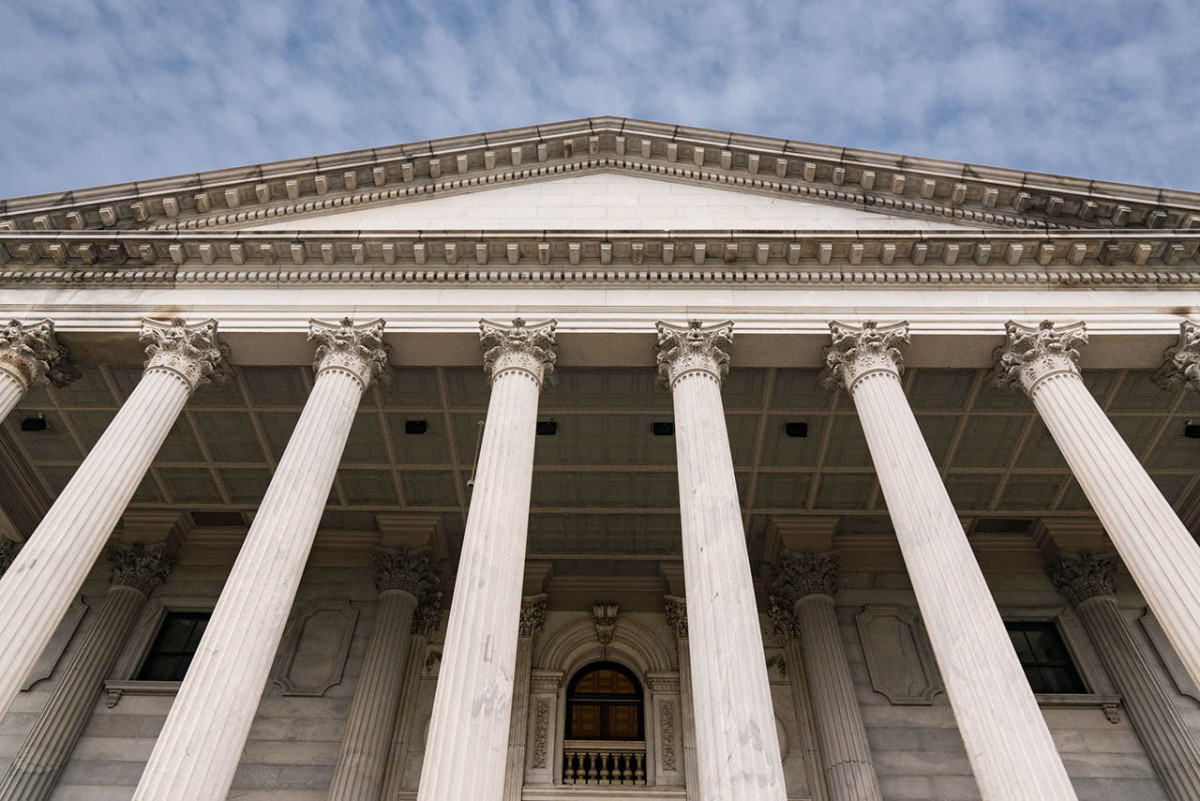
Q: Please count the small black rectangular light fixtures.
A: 6